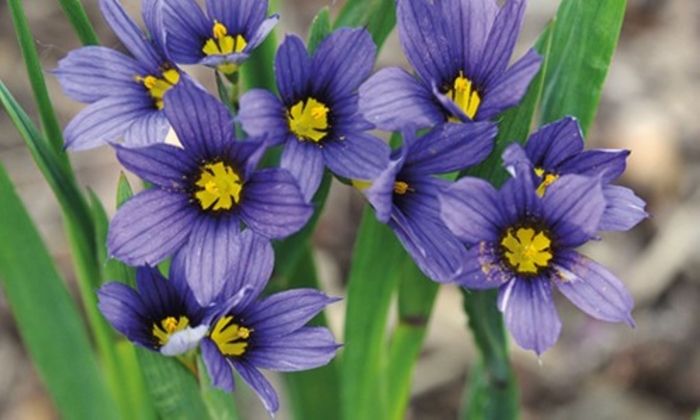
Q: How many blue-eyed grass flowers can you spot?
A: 10